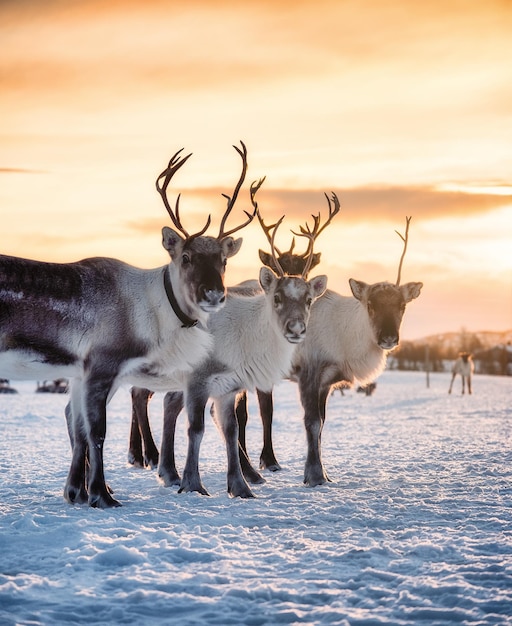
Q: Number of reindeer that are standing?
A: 5